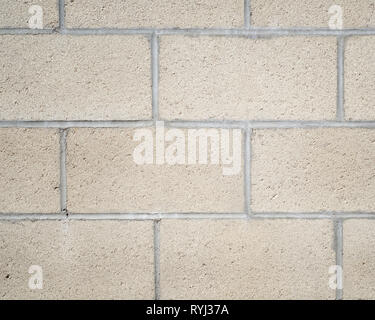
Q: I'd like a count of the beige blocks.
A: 12